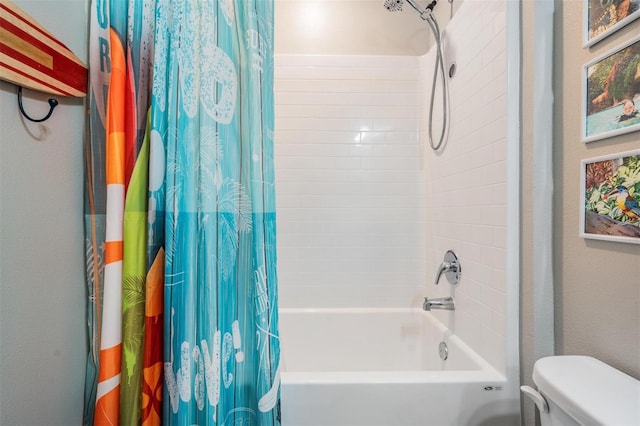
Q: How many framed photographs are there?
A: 3